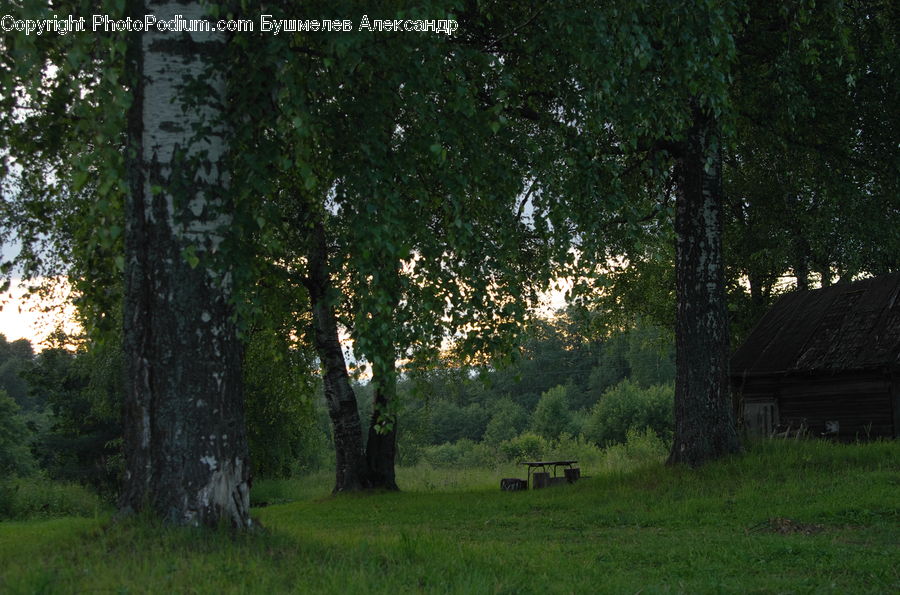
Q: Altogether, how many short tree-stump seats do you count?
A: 3